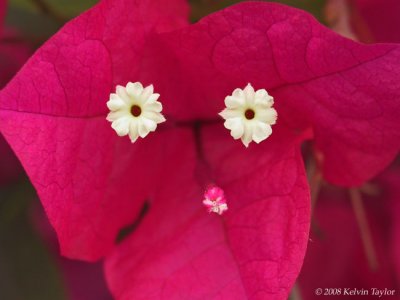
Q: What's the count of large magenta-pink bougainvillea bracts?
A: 3